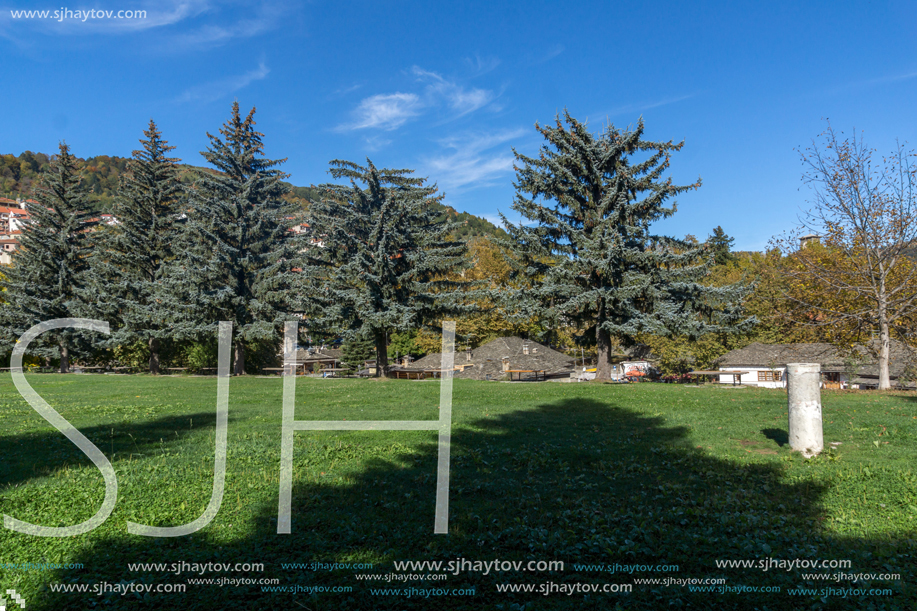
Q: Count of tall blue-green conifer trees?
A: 5